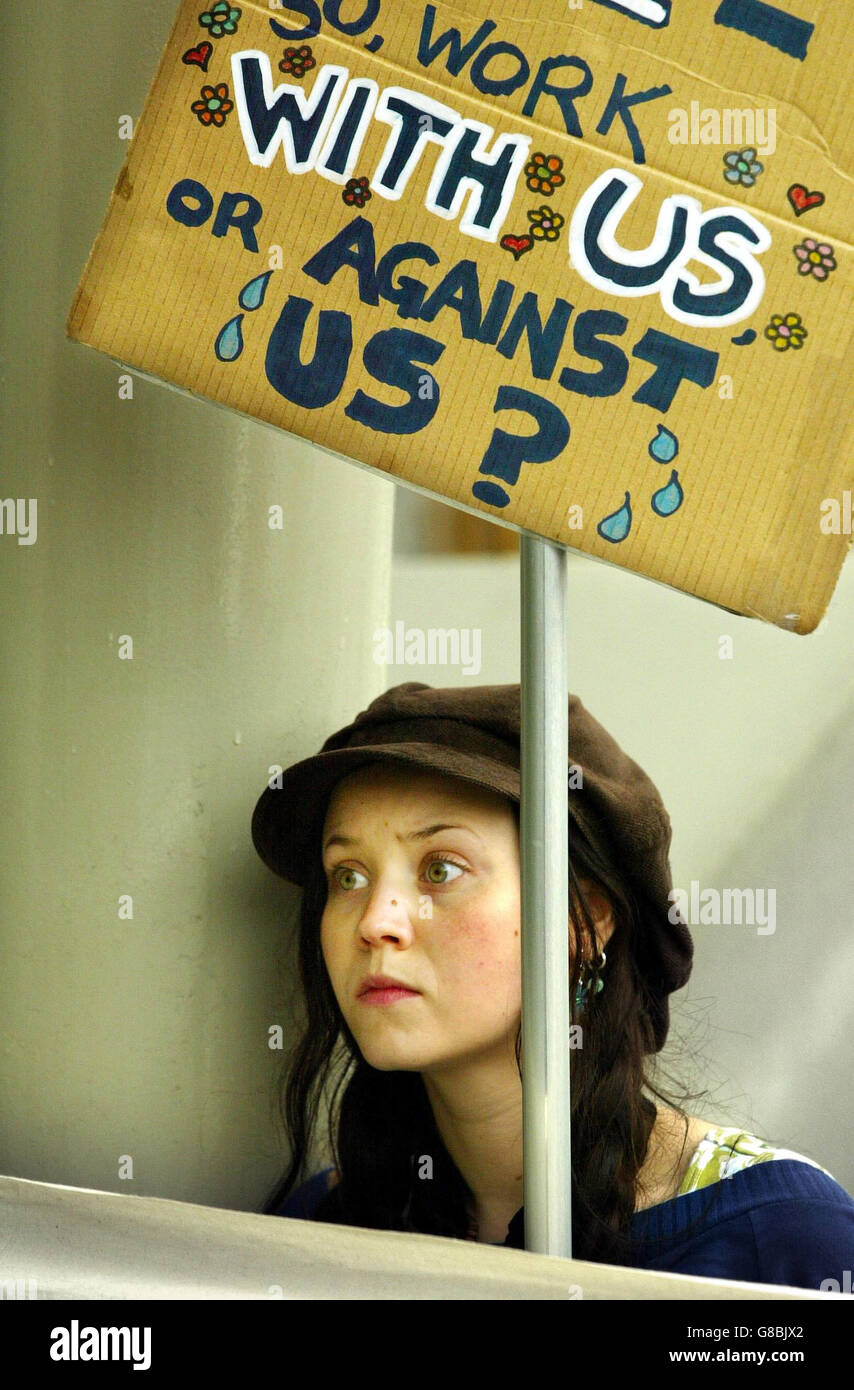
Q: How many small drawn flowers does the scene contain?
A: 9